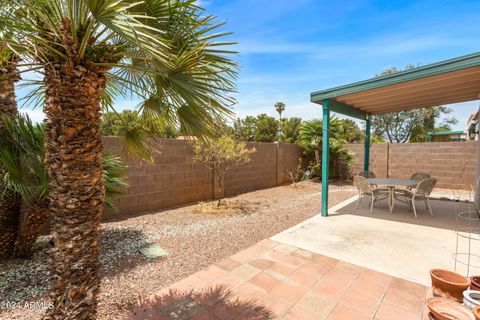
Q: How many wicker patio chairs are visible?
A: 4